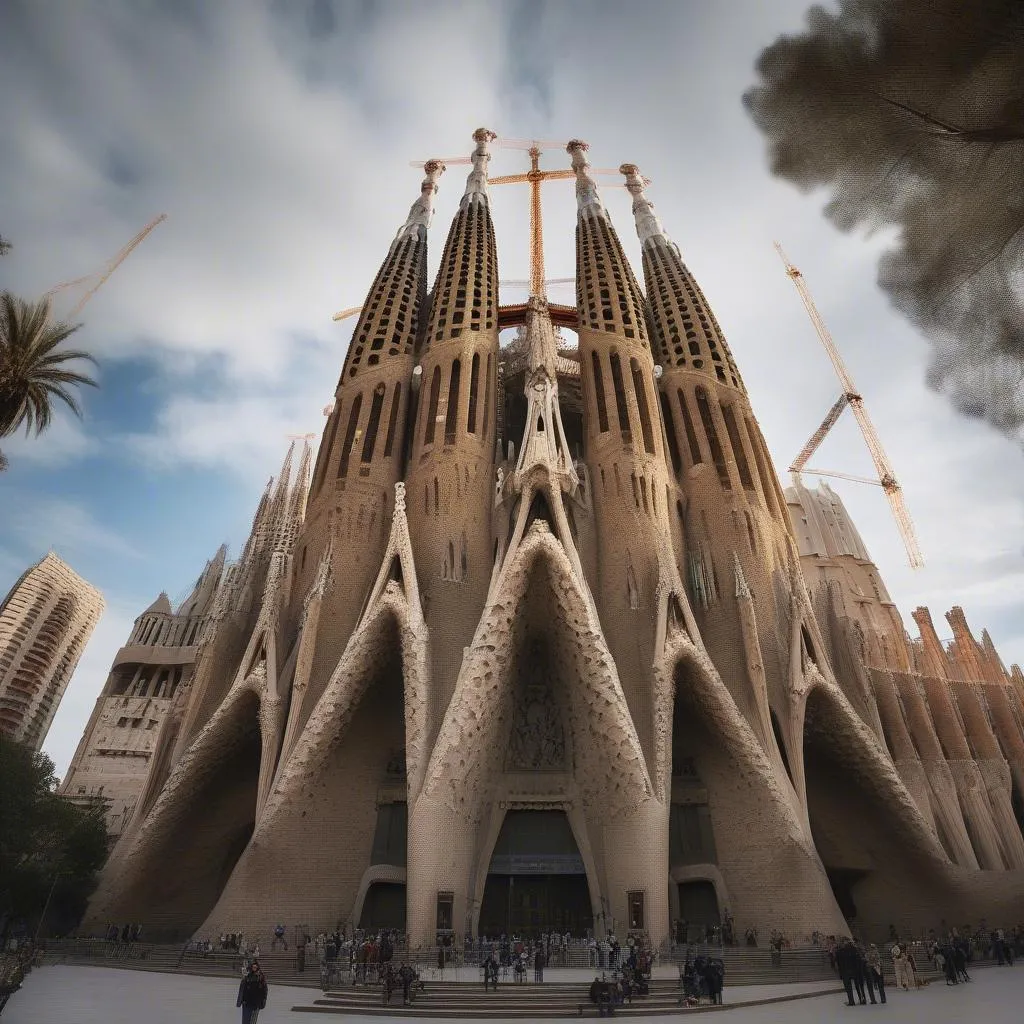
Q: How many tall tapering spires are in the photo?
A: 4